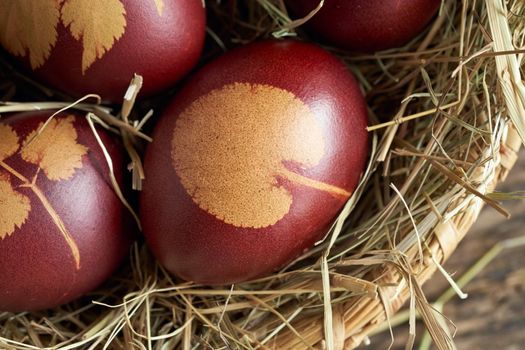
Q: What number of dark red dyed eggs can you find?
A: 4